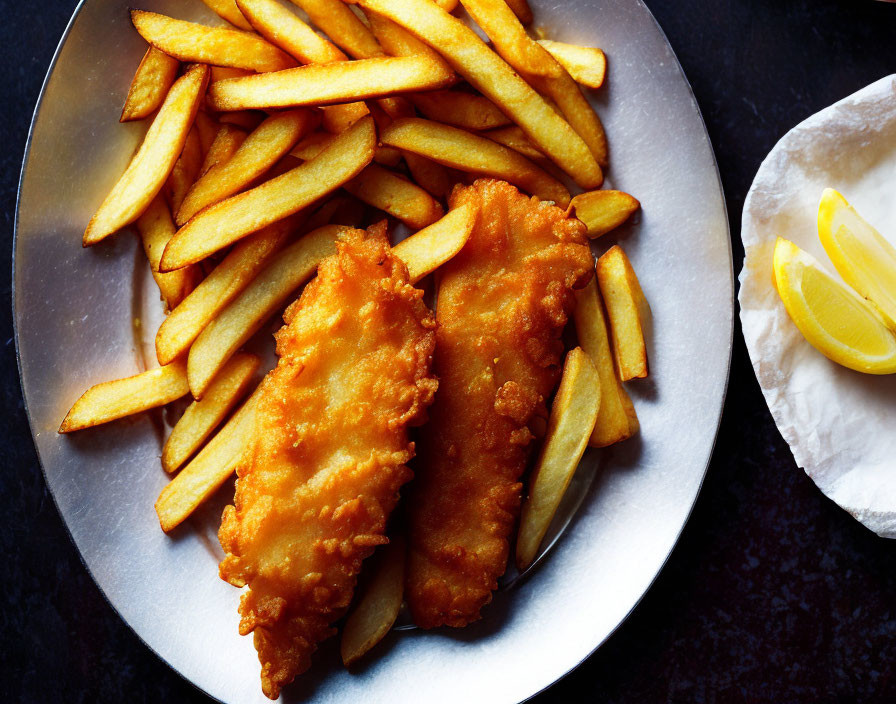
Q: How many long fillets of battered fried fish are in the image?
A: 2